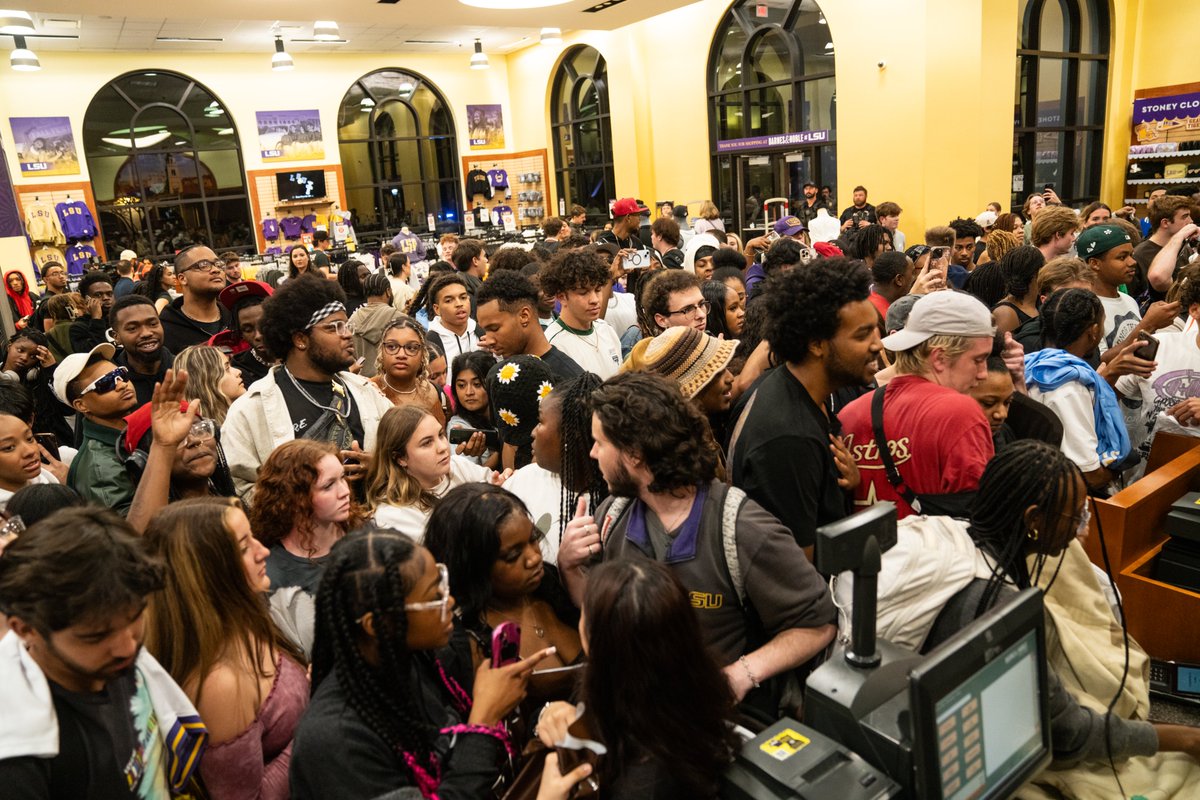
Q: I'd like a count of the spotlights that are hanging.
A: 6